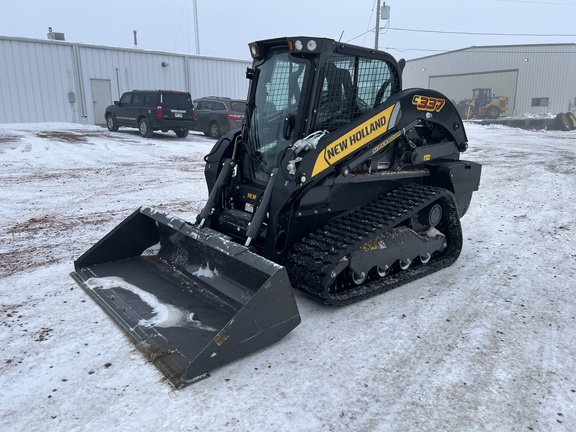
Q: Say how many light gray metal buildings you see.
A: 2